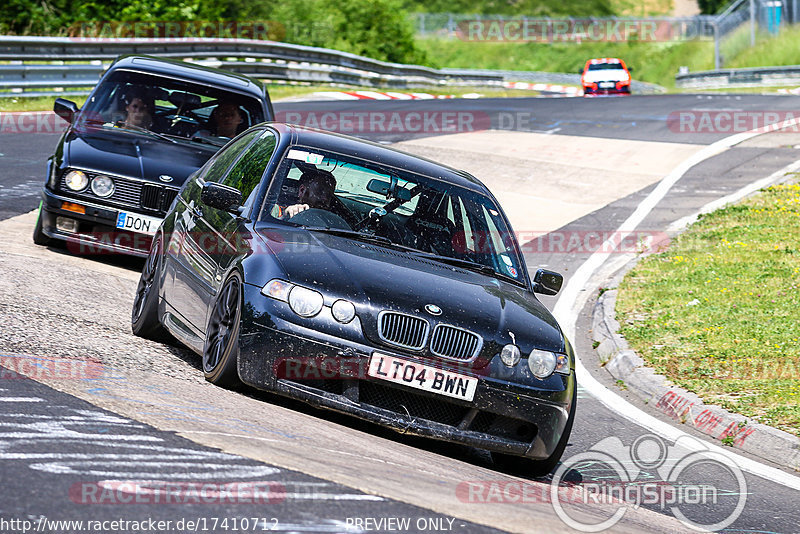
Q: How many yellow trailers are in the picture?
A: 0